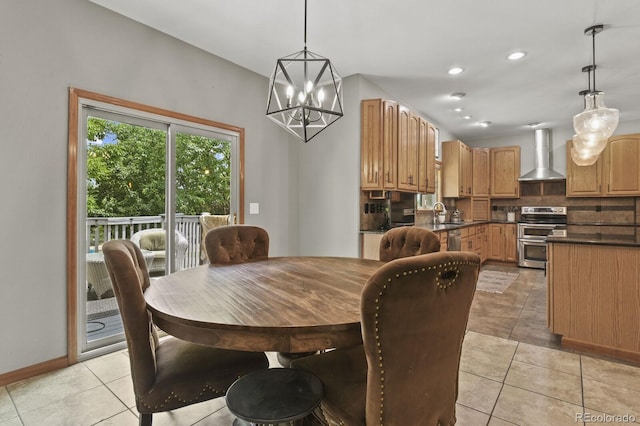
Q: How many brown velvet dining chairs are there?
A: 4